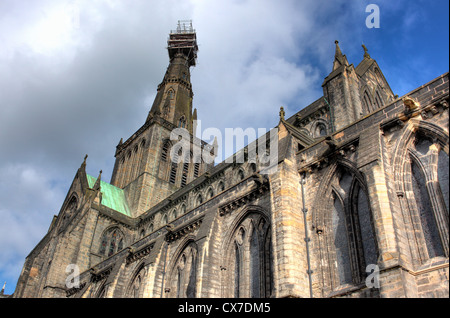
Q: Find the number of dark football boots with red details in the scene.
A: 0